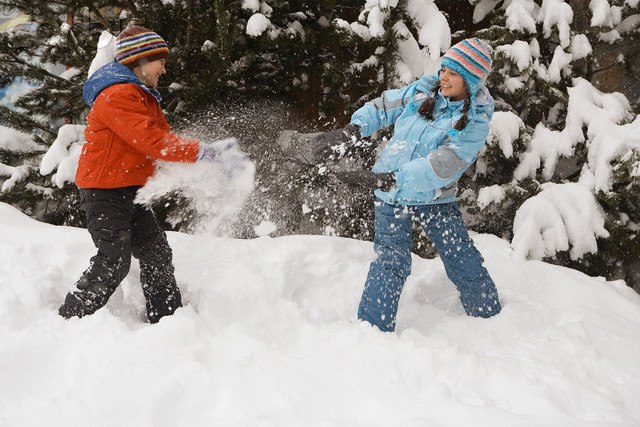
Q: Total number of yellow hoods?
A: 0